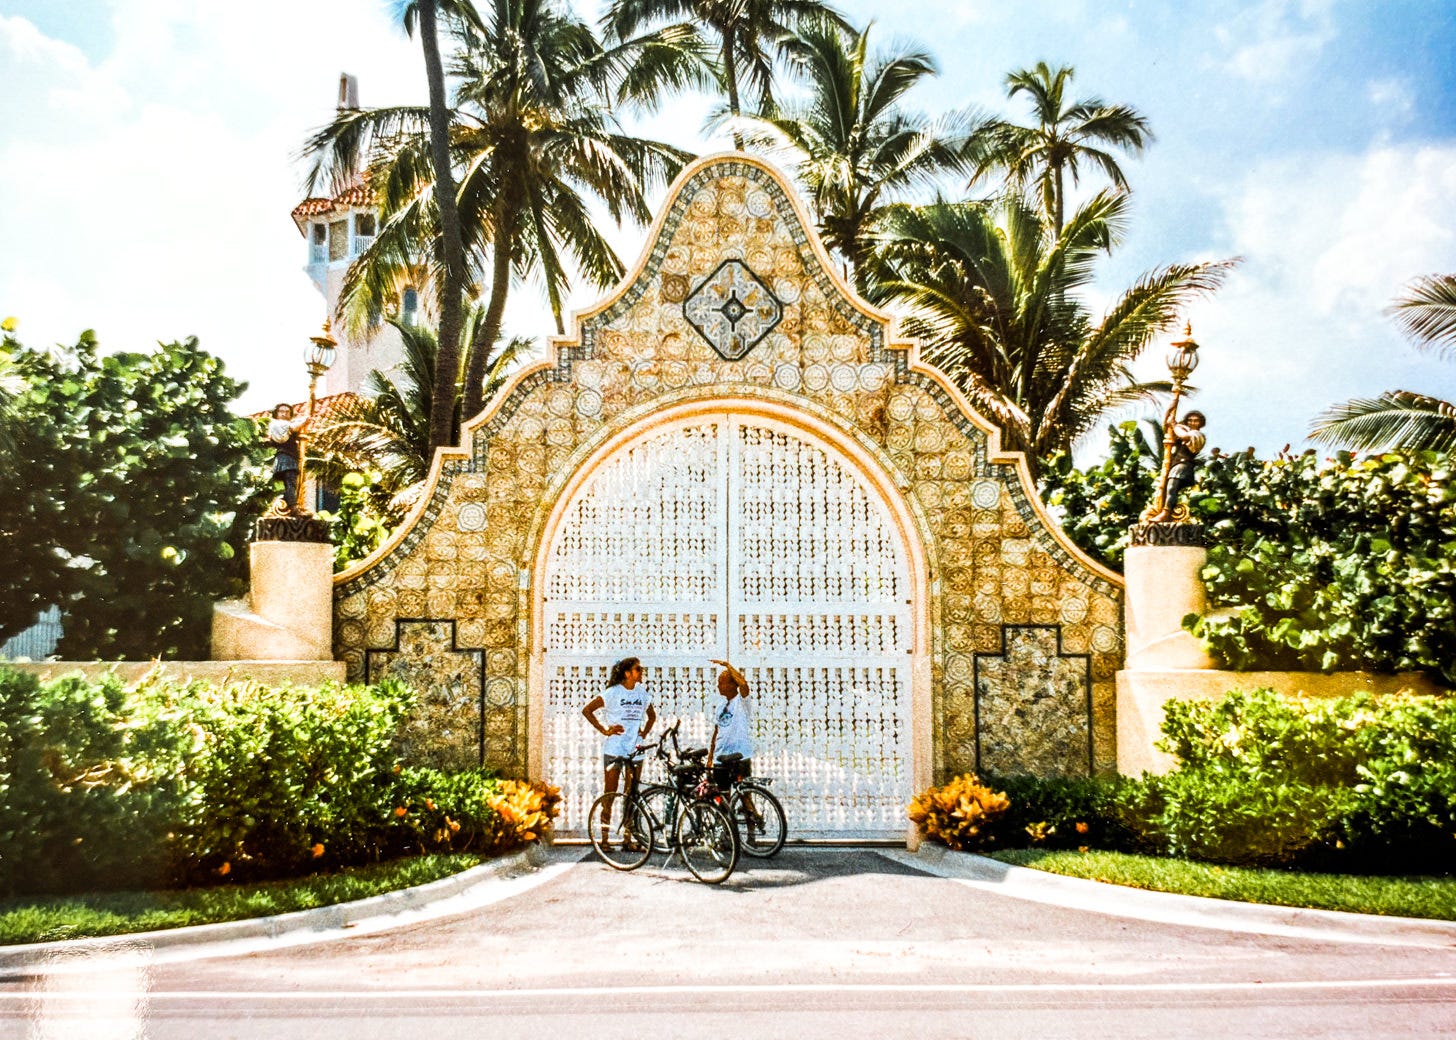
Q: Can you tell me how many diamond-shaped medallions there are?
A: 1